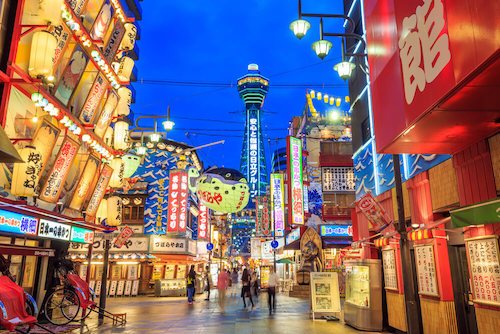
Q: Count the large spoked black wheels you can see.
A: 2